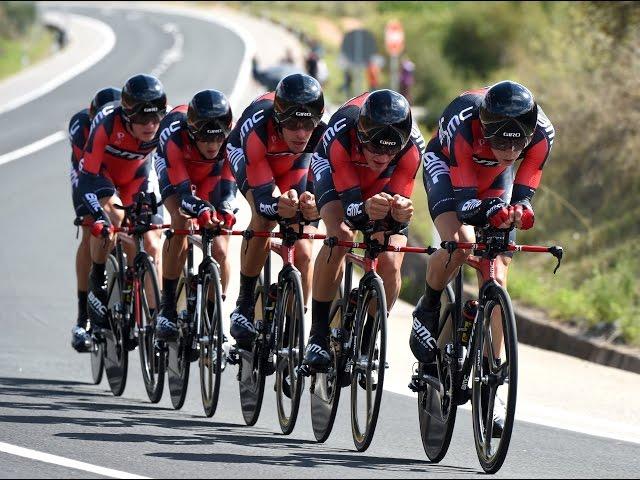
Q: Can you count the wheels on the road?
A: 11